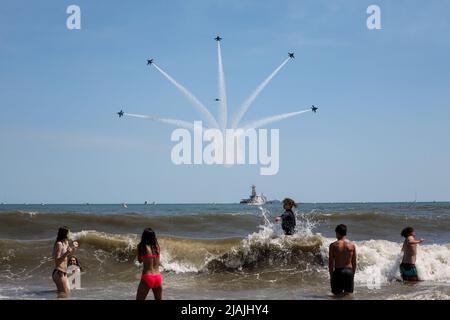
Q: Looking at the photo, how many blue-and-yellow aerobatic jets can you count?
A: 6